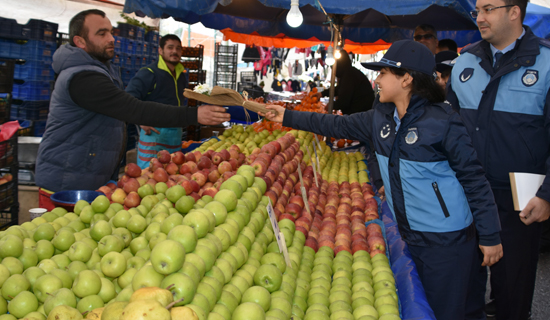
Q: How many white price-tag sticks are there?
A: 5